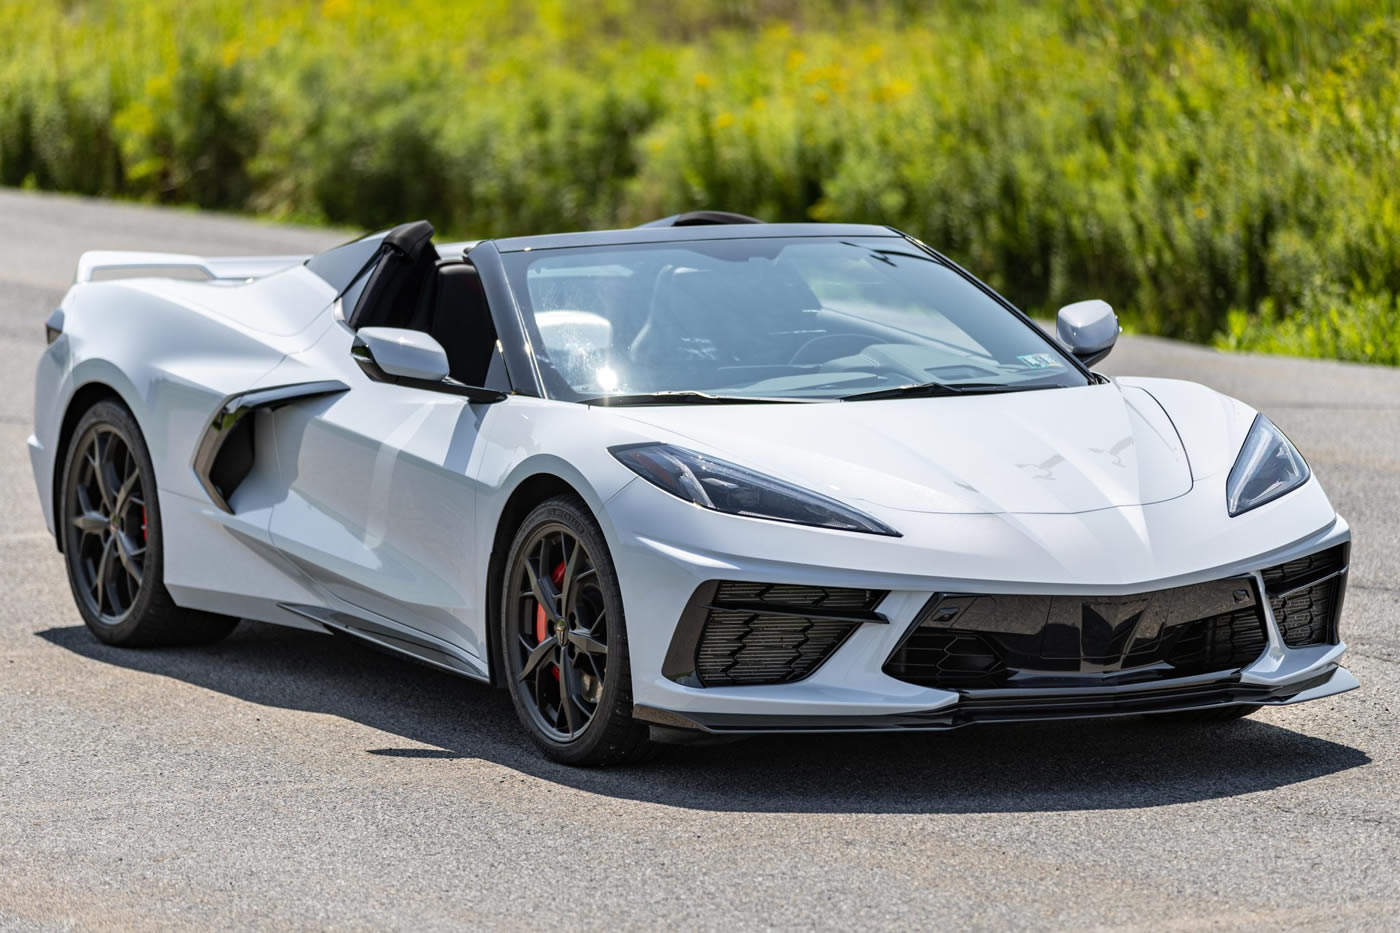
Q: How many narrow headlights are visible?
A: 2